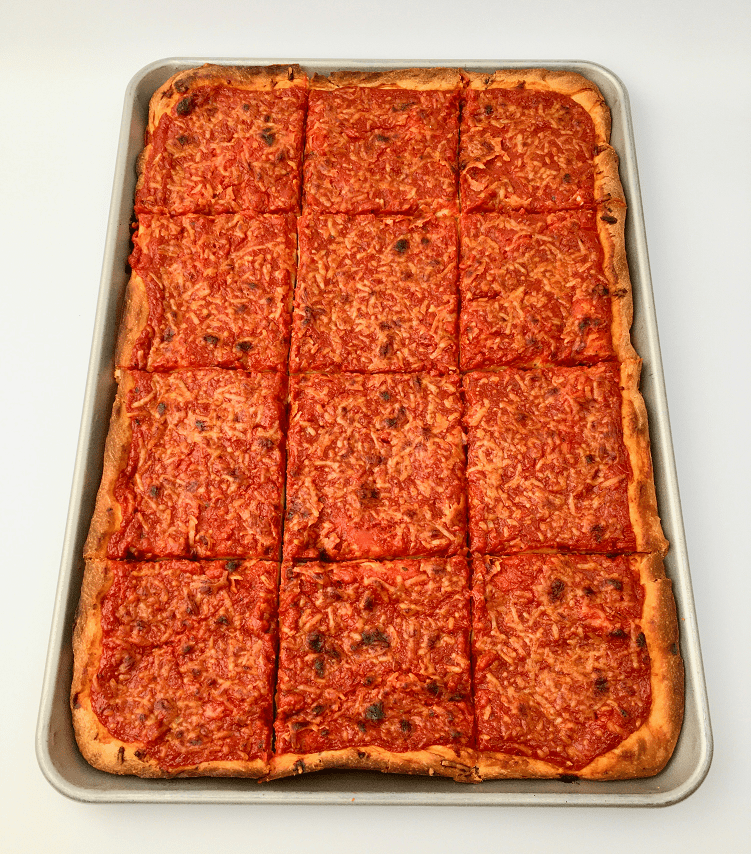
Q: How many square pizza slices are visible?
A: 12